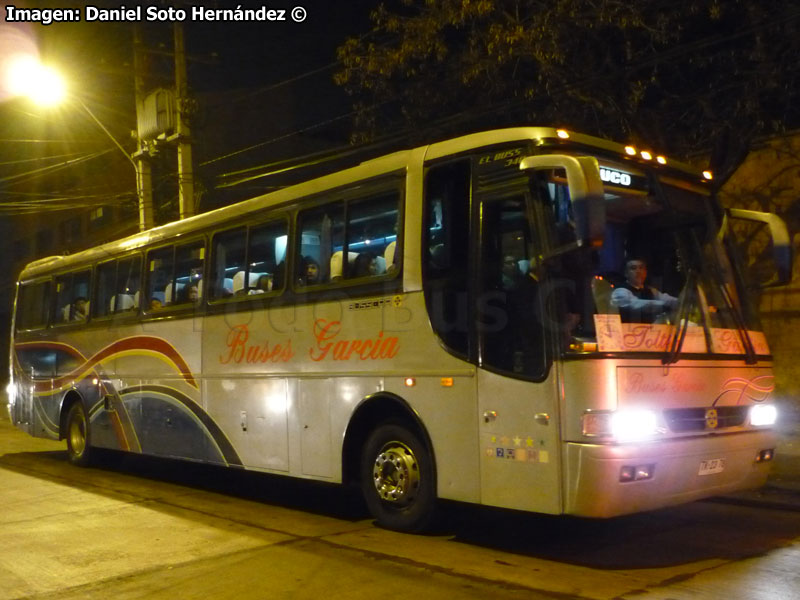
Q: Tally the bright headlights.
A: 2